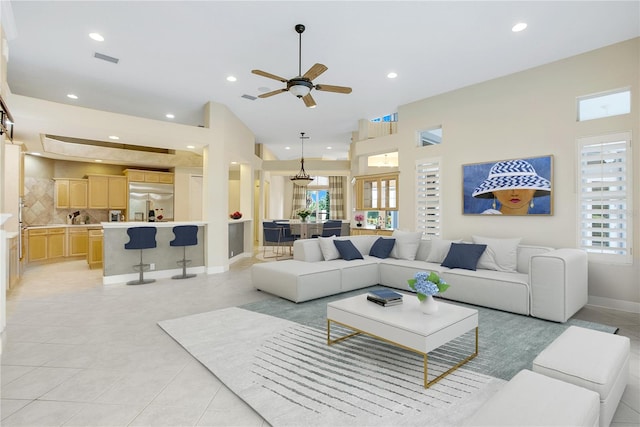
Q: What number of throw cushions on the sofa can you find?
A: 7